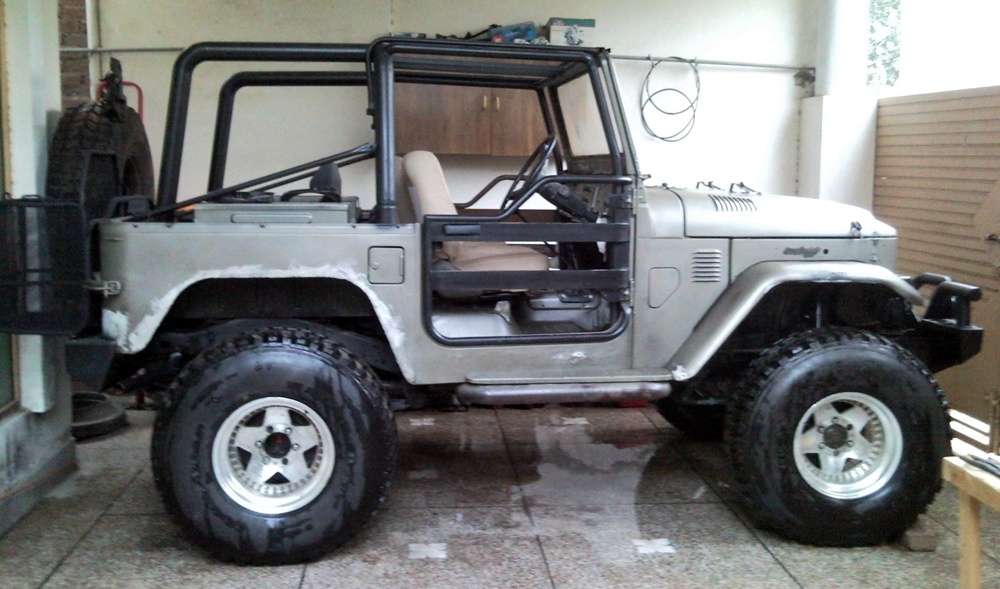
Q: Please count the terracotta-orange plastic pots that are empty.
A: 0